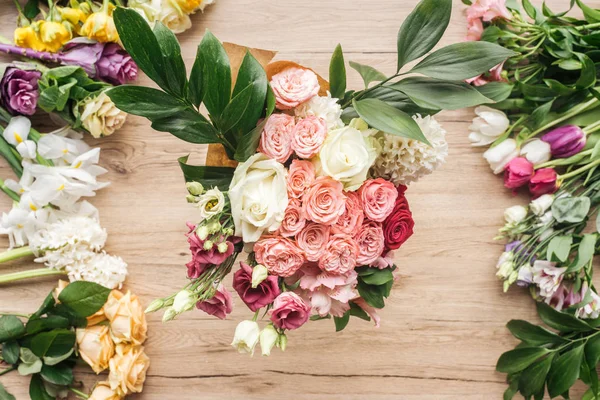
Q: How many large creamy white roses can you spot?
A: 2